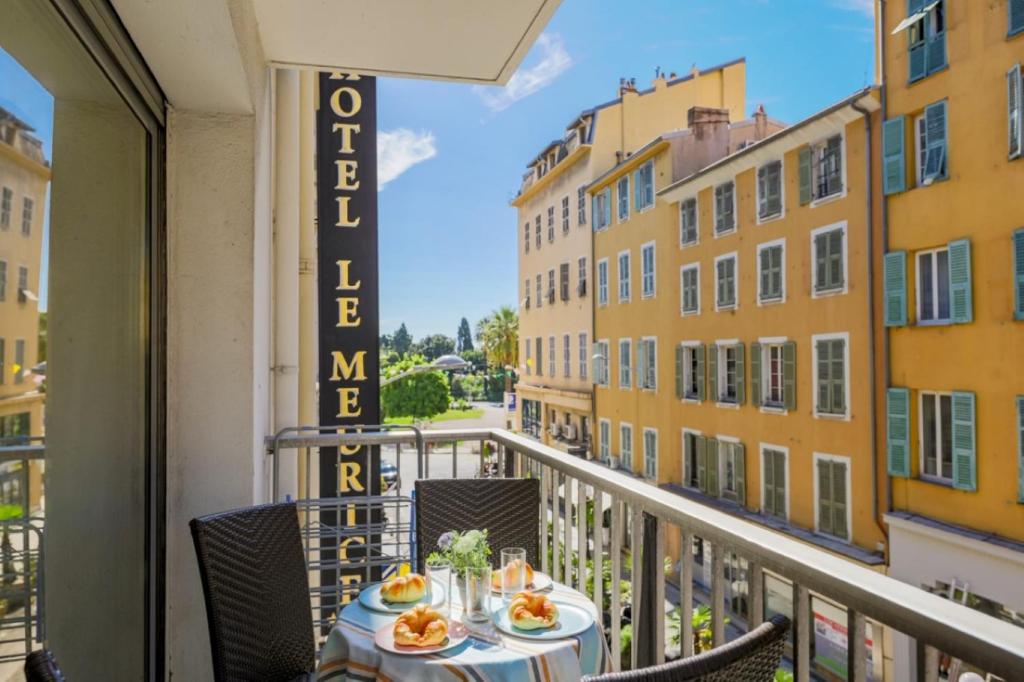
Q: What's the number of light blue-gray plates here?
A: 2